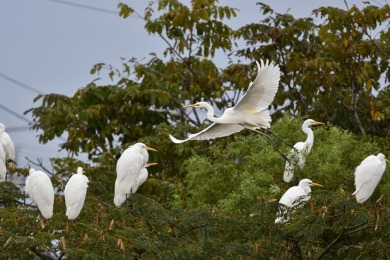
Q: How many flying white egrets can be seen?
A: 1